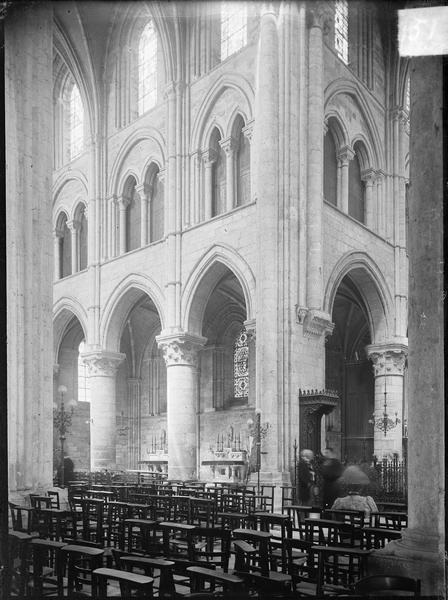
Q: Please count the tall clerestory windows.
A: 4